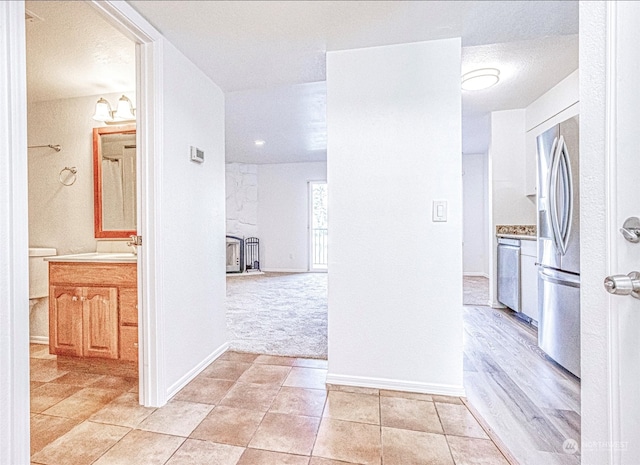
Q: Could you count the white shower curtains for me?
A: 1